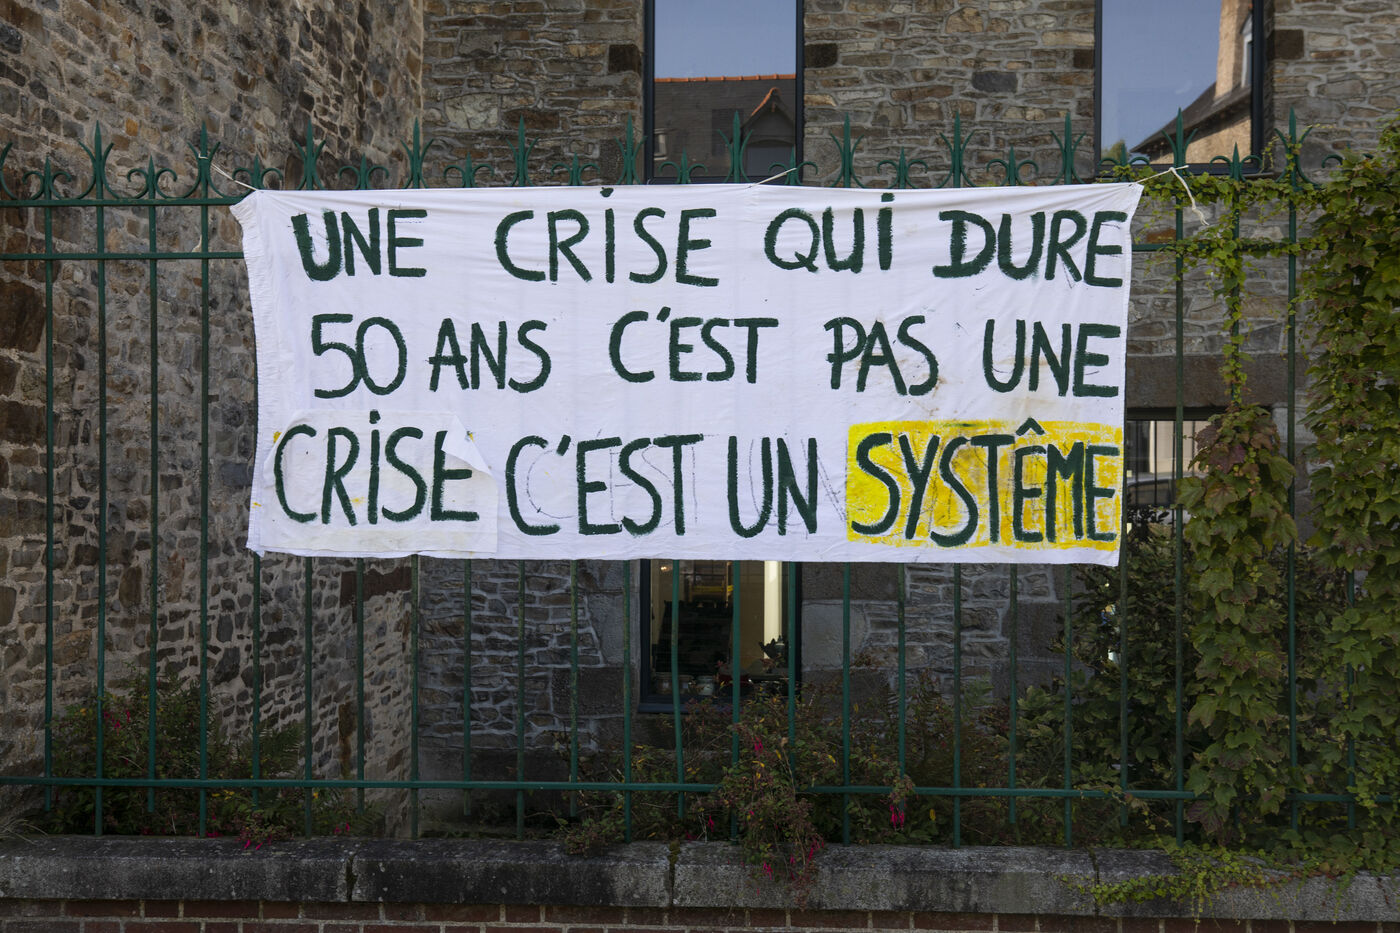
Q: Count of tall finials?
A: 12